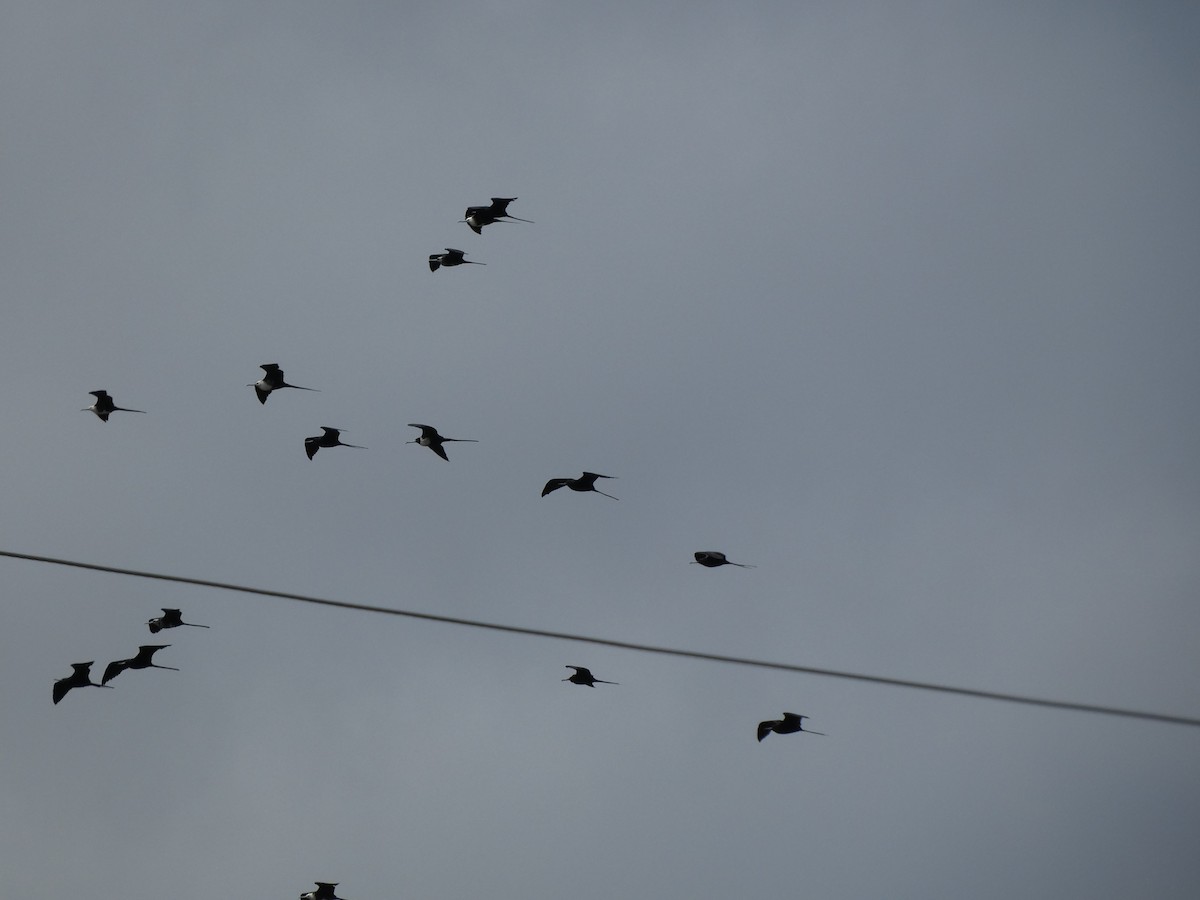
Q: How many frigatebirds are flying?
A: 14